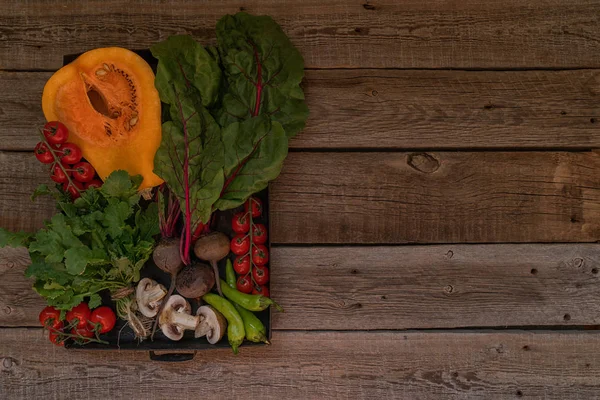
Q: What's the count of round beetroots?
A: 3